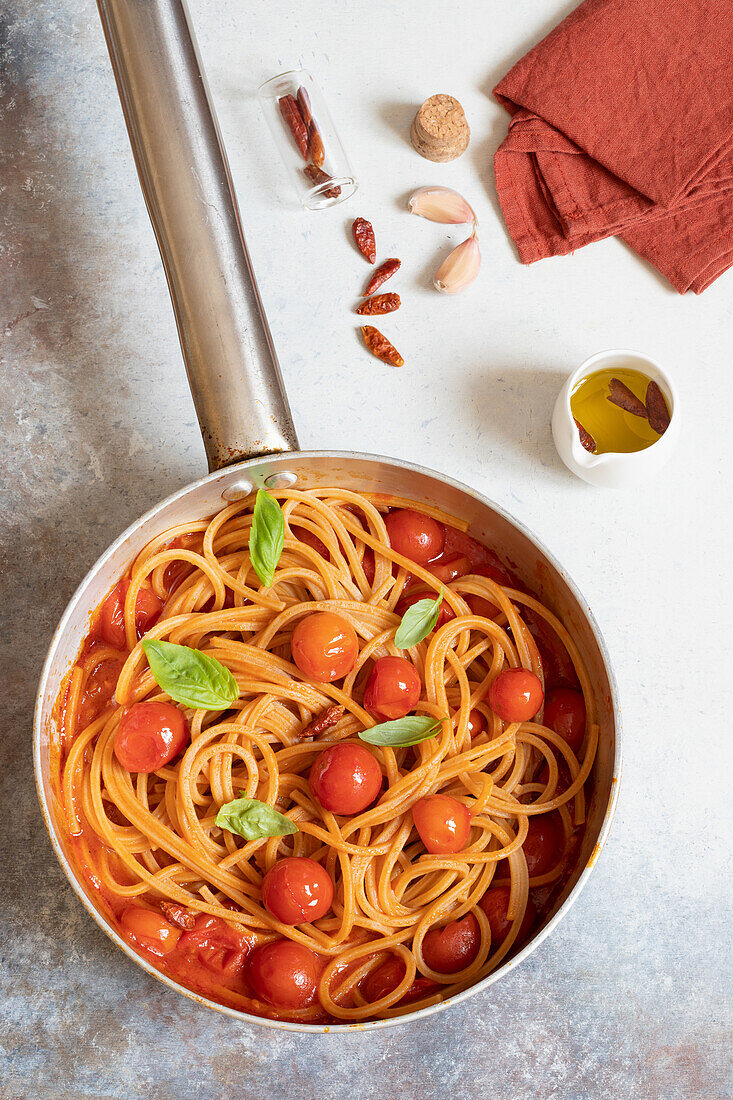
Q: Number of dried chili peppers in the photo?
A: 13